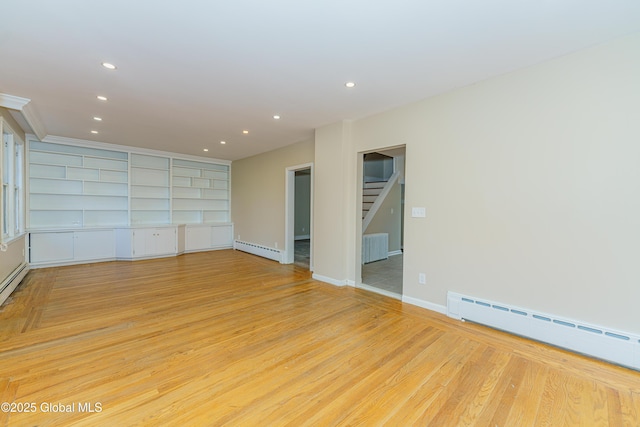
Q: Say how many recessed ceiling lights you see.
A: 9